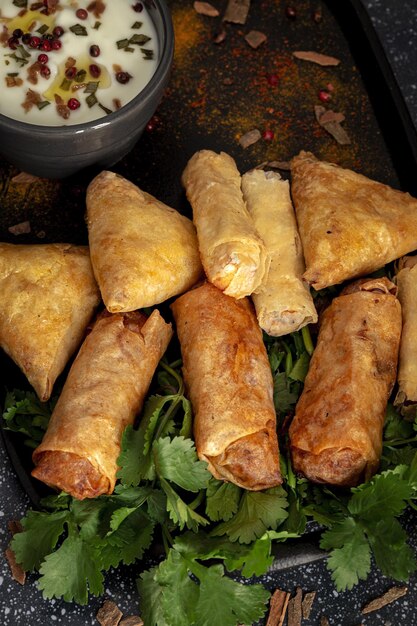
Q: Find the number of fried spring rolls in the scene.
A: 6